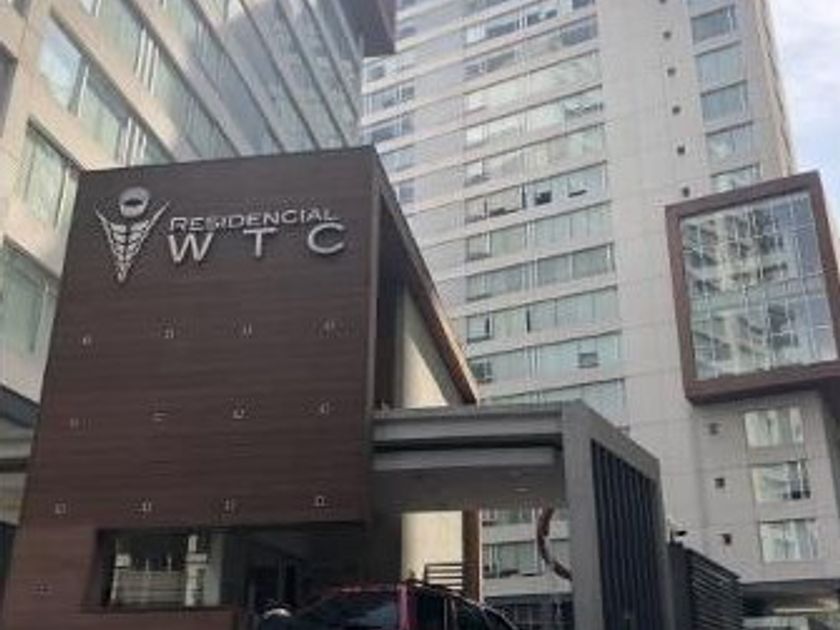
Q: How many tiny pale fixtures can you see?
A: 13